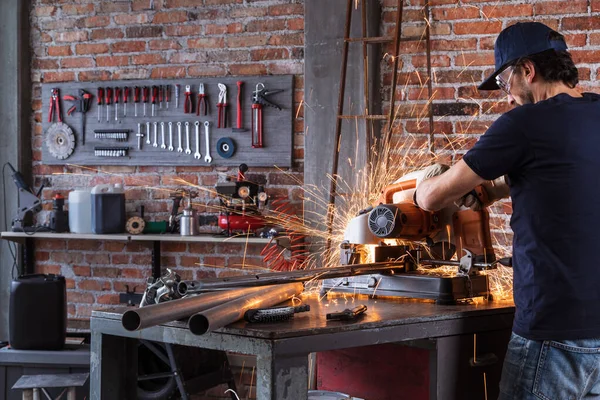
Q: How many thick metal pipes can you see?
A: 2